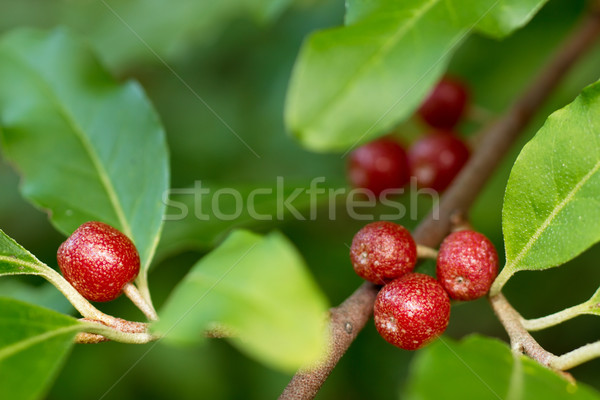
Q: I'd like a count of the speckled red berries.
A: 7